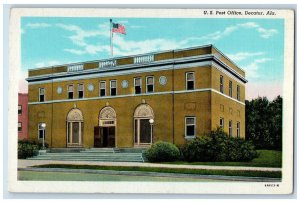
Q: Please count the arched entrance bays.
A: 3